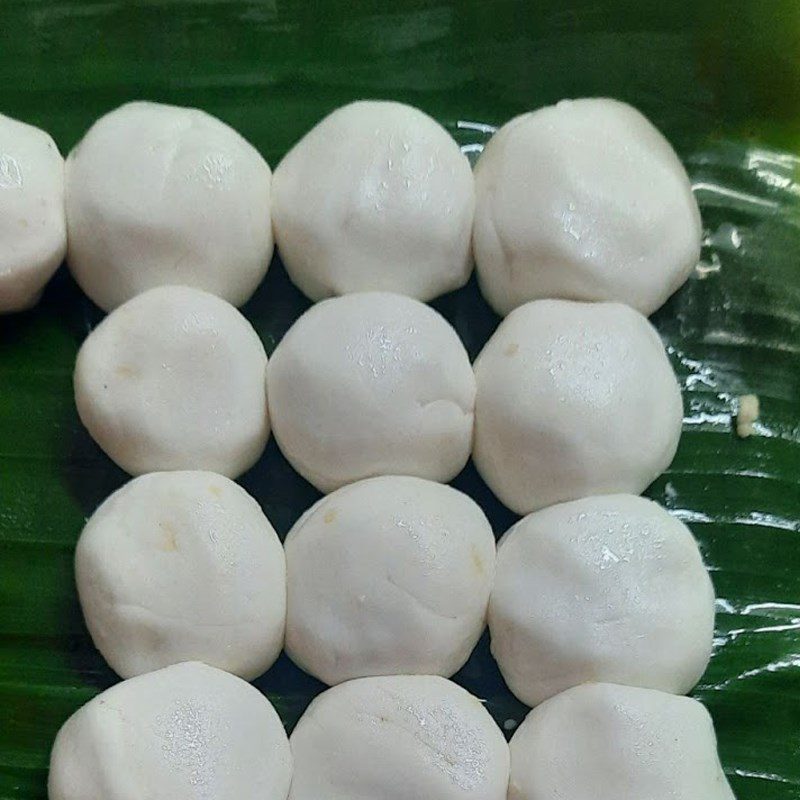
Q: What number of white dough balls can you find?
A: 13